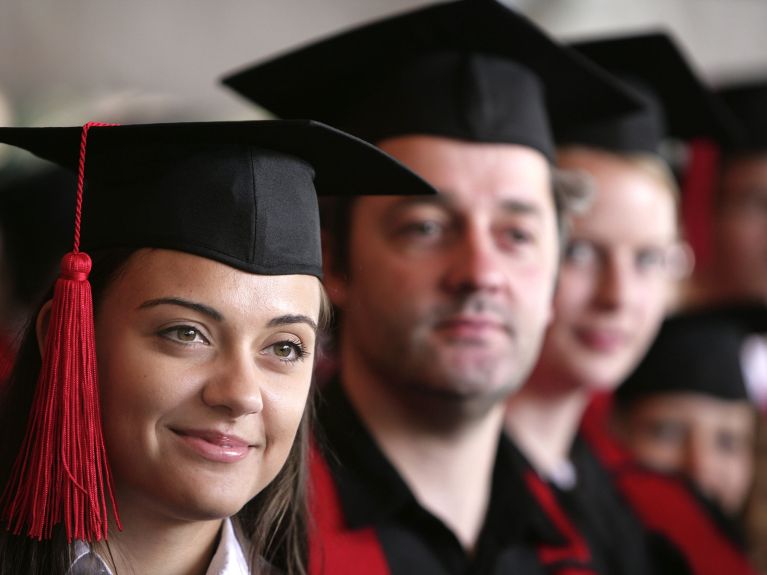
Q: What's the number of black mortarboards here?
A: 5